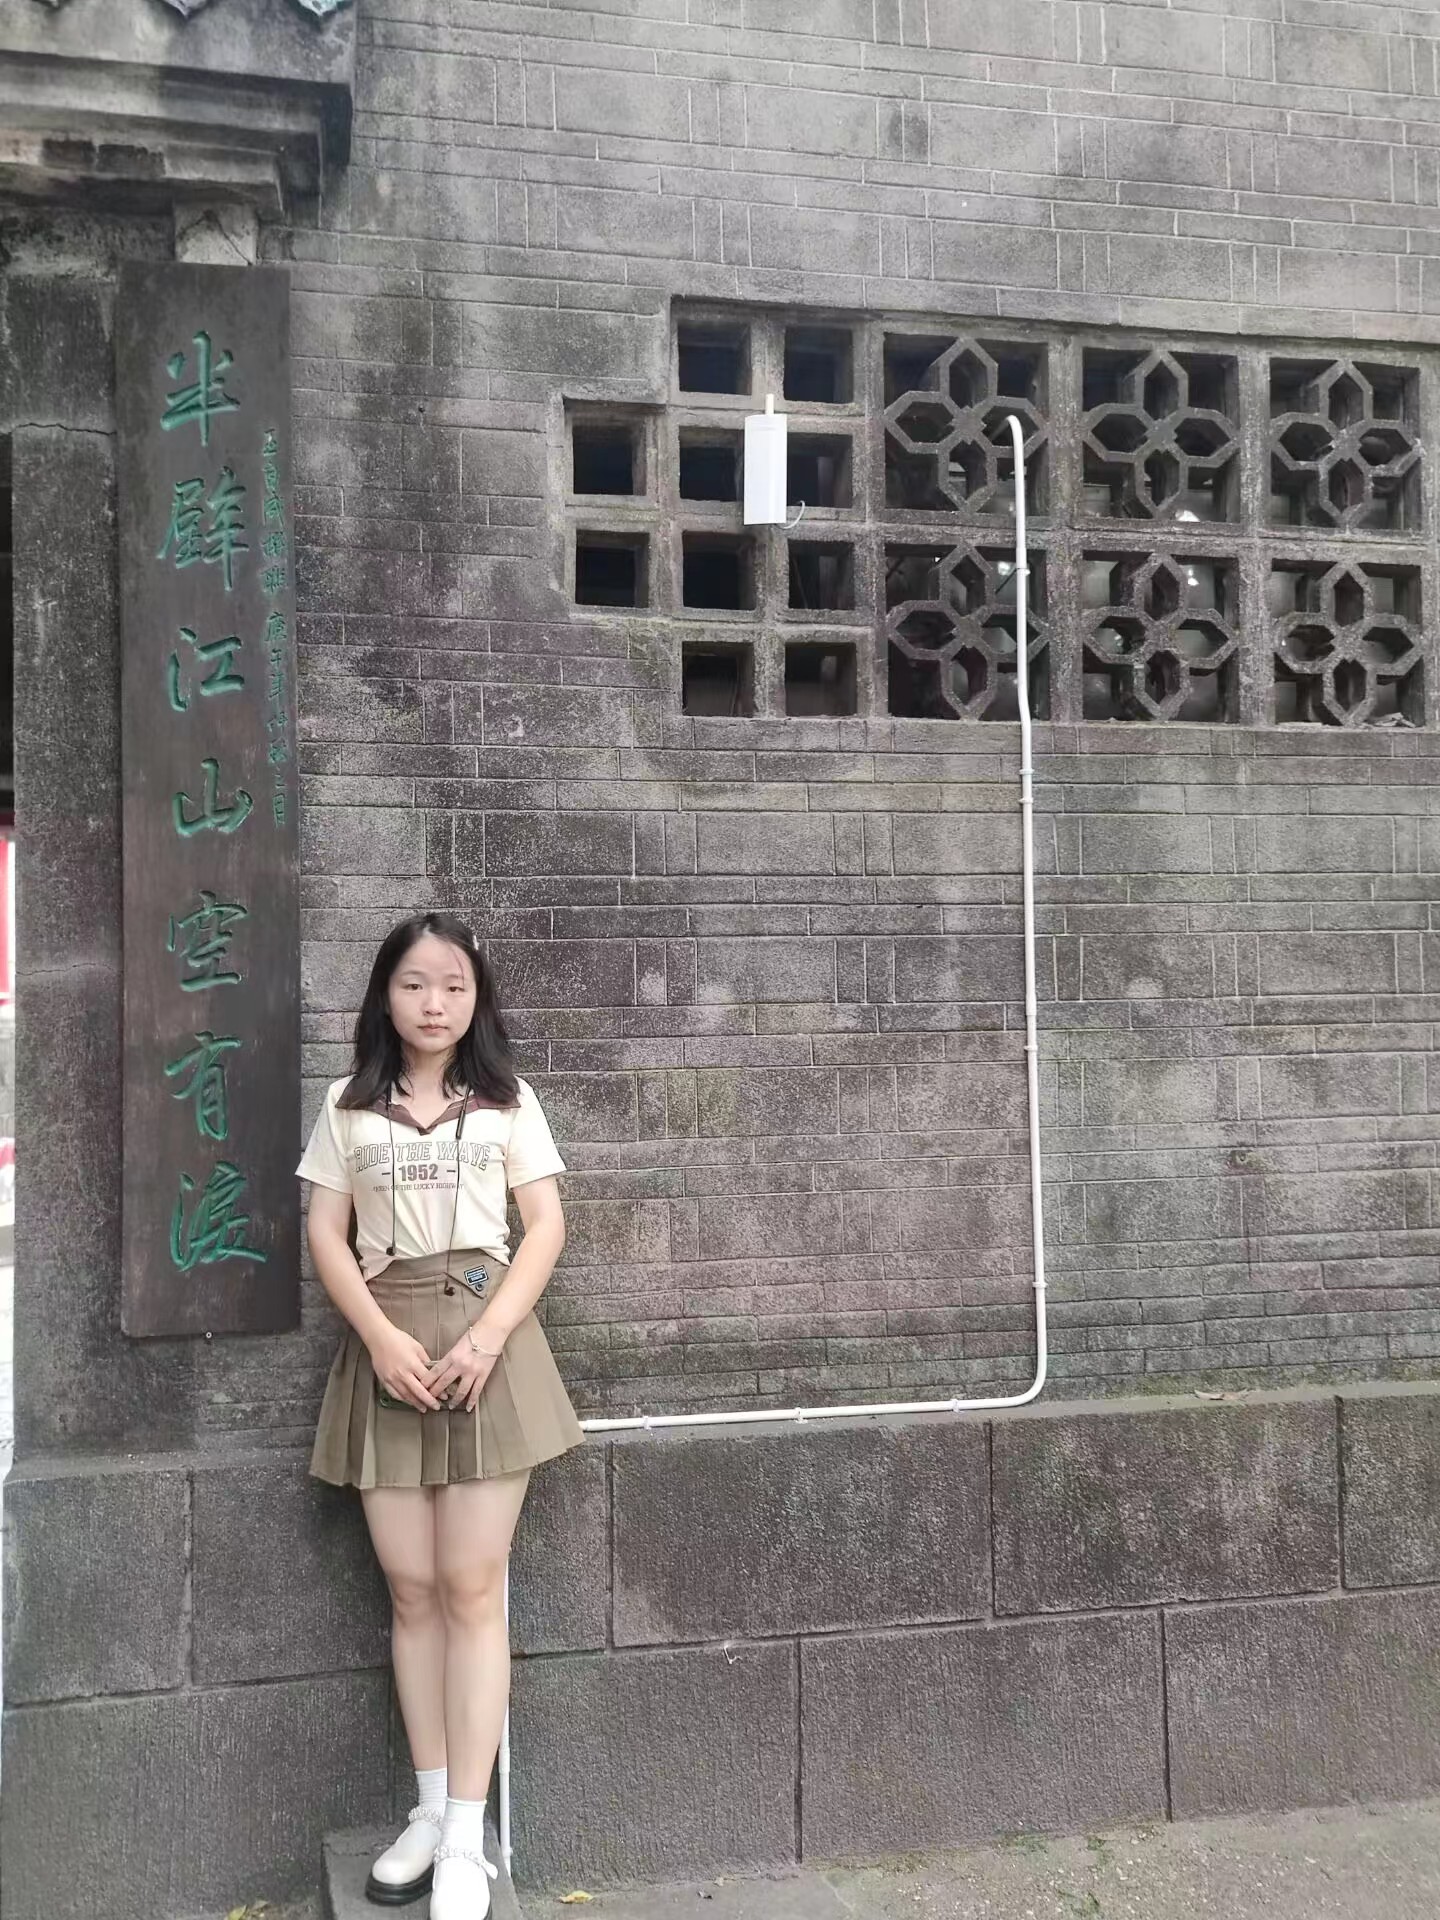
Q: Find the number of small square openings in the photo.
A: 10